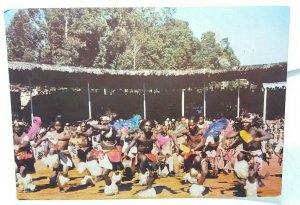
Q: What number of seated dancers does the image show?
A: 0